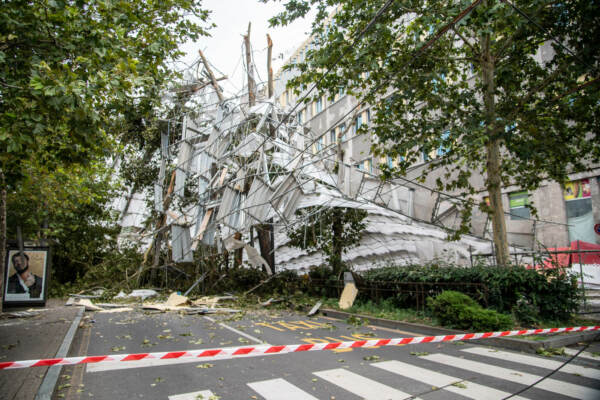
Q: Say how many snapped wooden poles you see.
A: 3